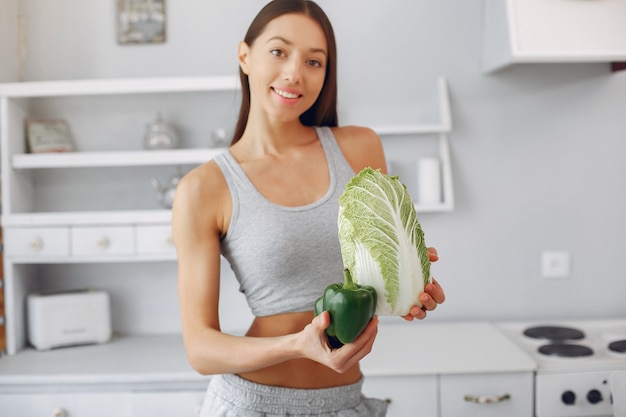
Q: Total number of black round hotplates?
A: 3